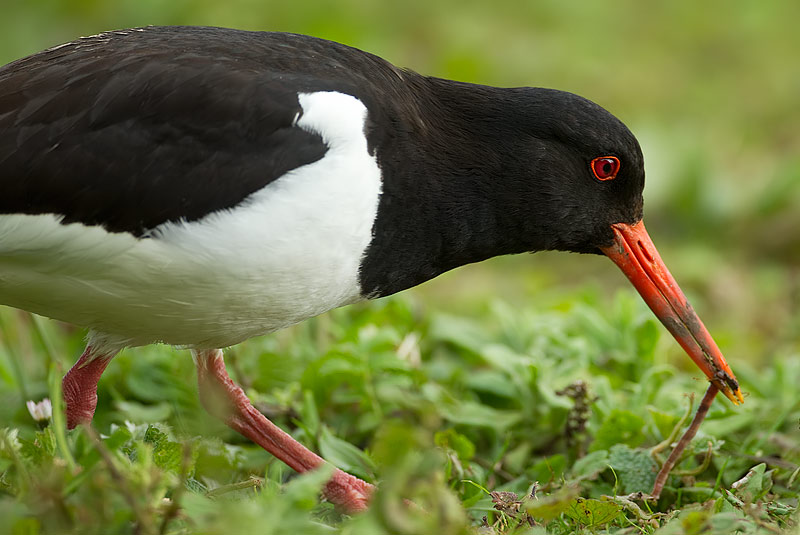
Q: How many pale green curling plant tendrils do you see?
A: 2